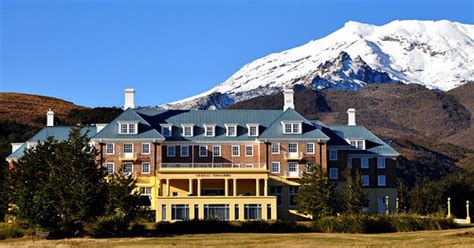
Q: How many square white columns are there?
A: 4